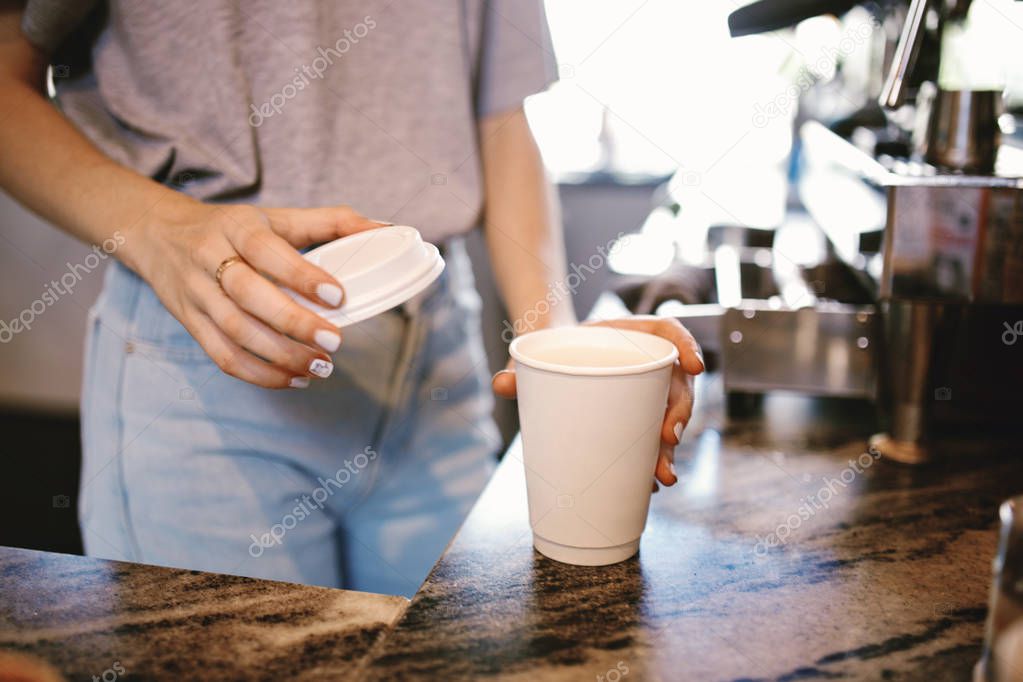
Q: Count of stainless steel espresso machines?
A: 1